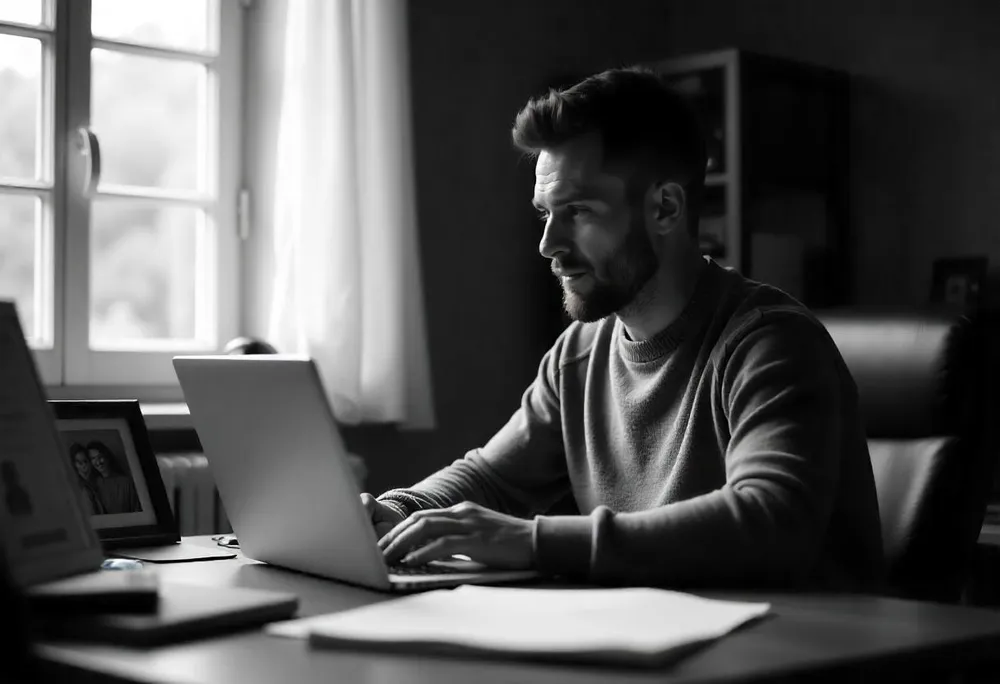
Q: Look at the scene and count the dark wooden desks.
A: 1